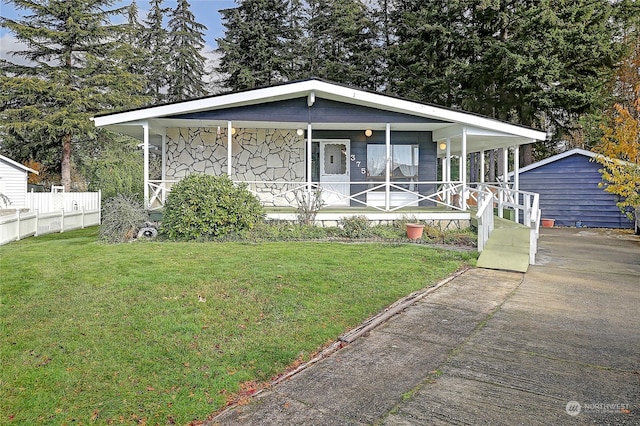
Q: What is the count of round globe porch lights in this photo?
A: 4